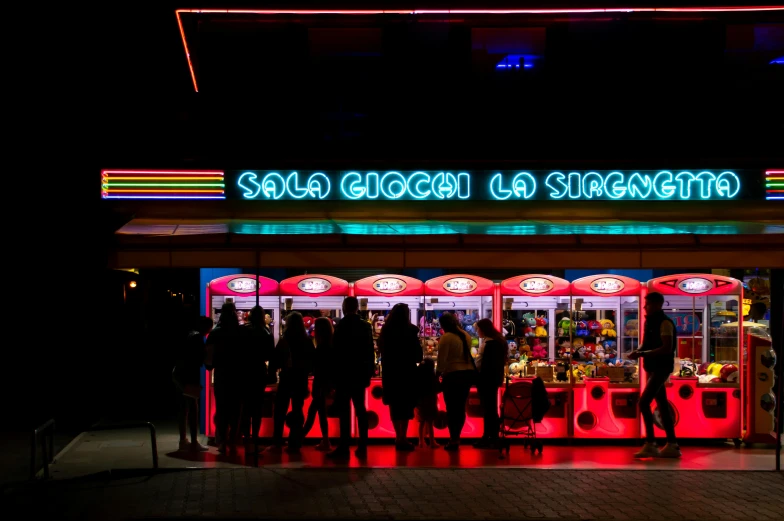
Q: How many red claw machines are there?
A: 7